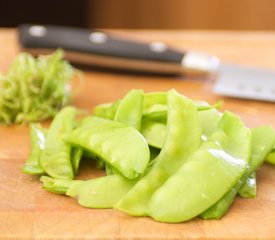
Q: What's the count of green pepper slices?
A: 0